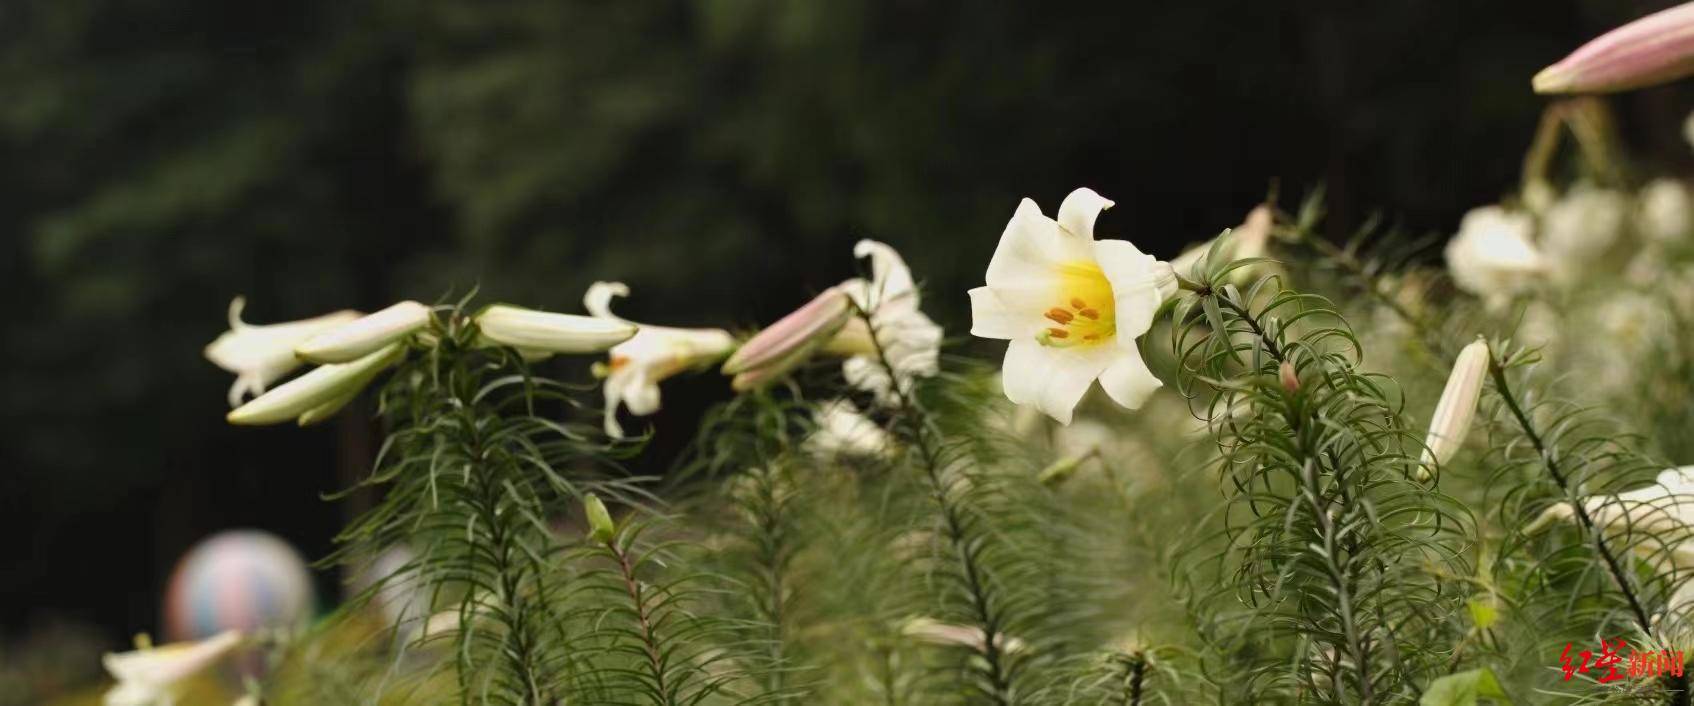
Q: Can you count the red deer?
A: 0